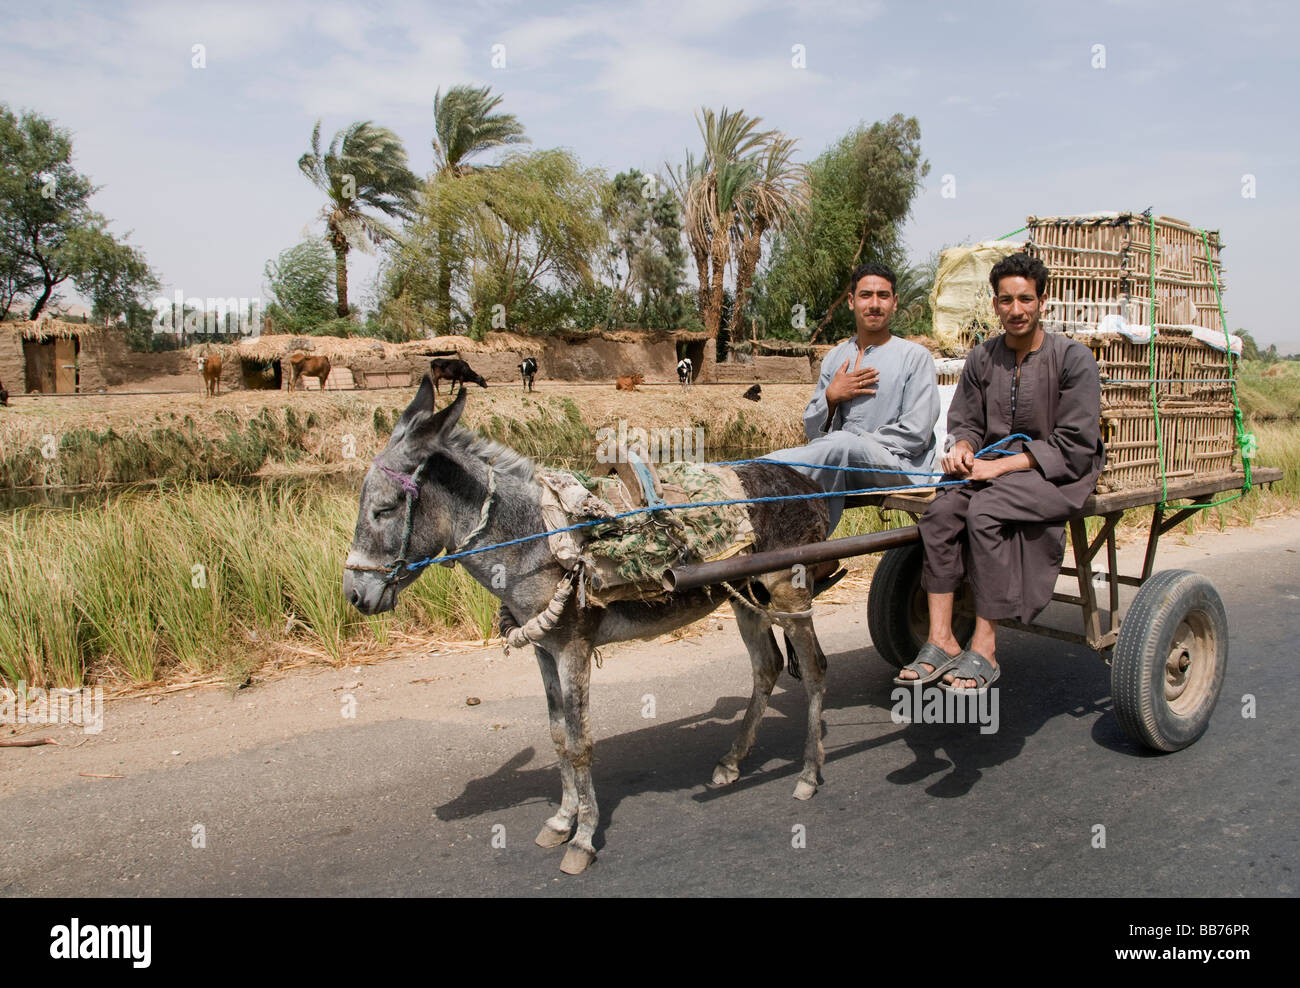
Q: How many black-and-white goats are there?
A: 2